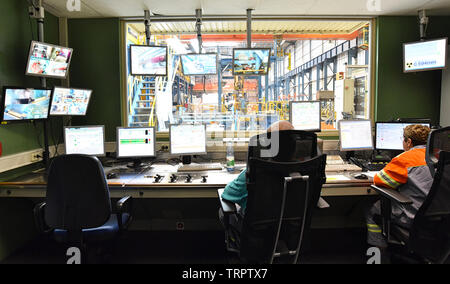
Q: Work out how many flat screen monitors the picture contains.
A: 13